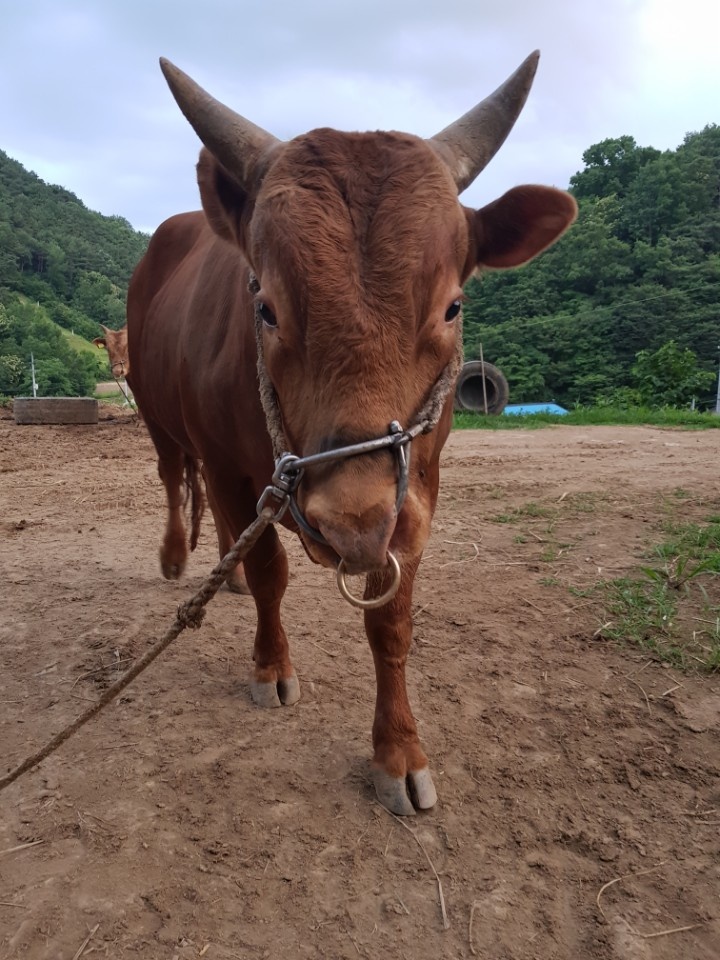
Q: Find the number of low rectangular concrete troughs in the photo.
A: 1